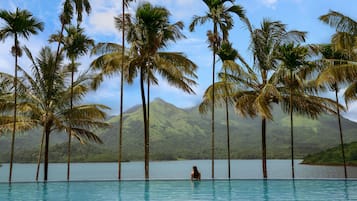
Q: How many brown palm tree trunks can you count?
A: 12